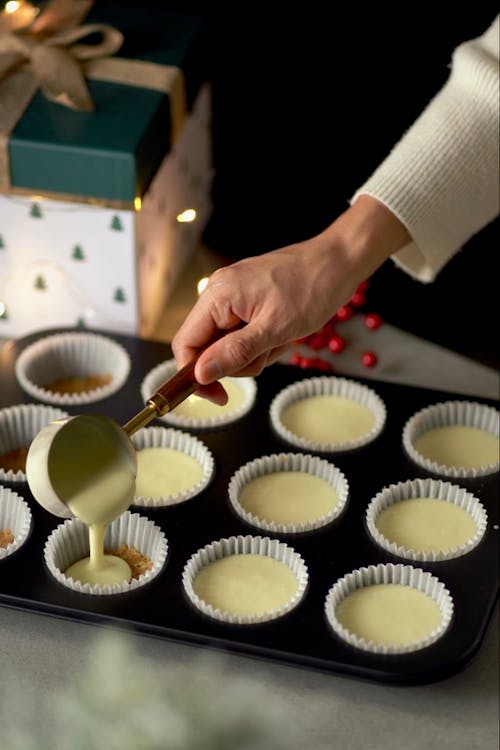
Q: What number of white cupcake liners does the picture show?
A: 12